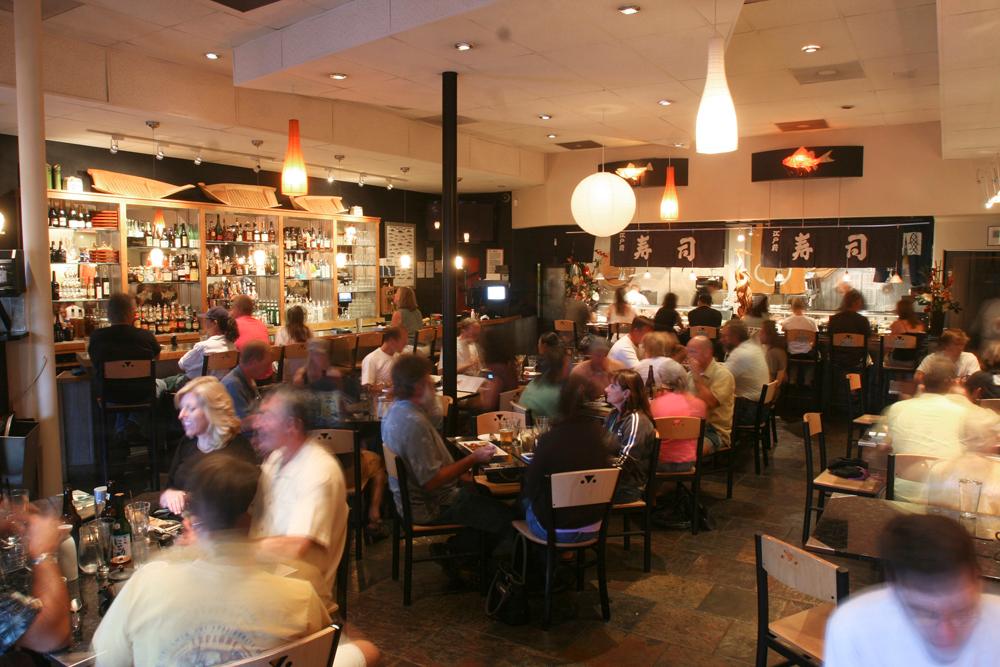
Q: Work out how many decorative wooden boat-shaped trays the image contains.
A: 3